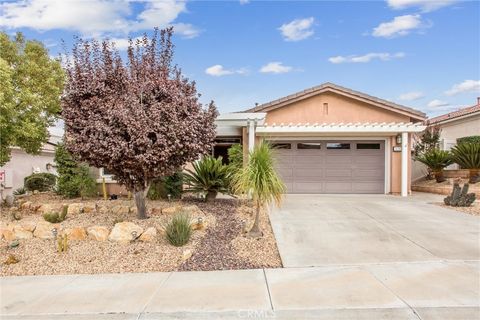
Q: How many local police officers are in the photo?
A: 0